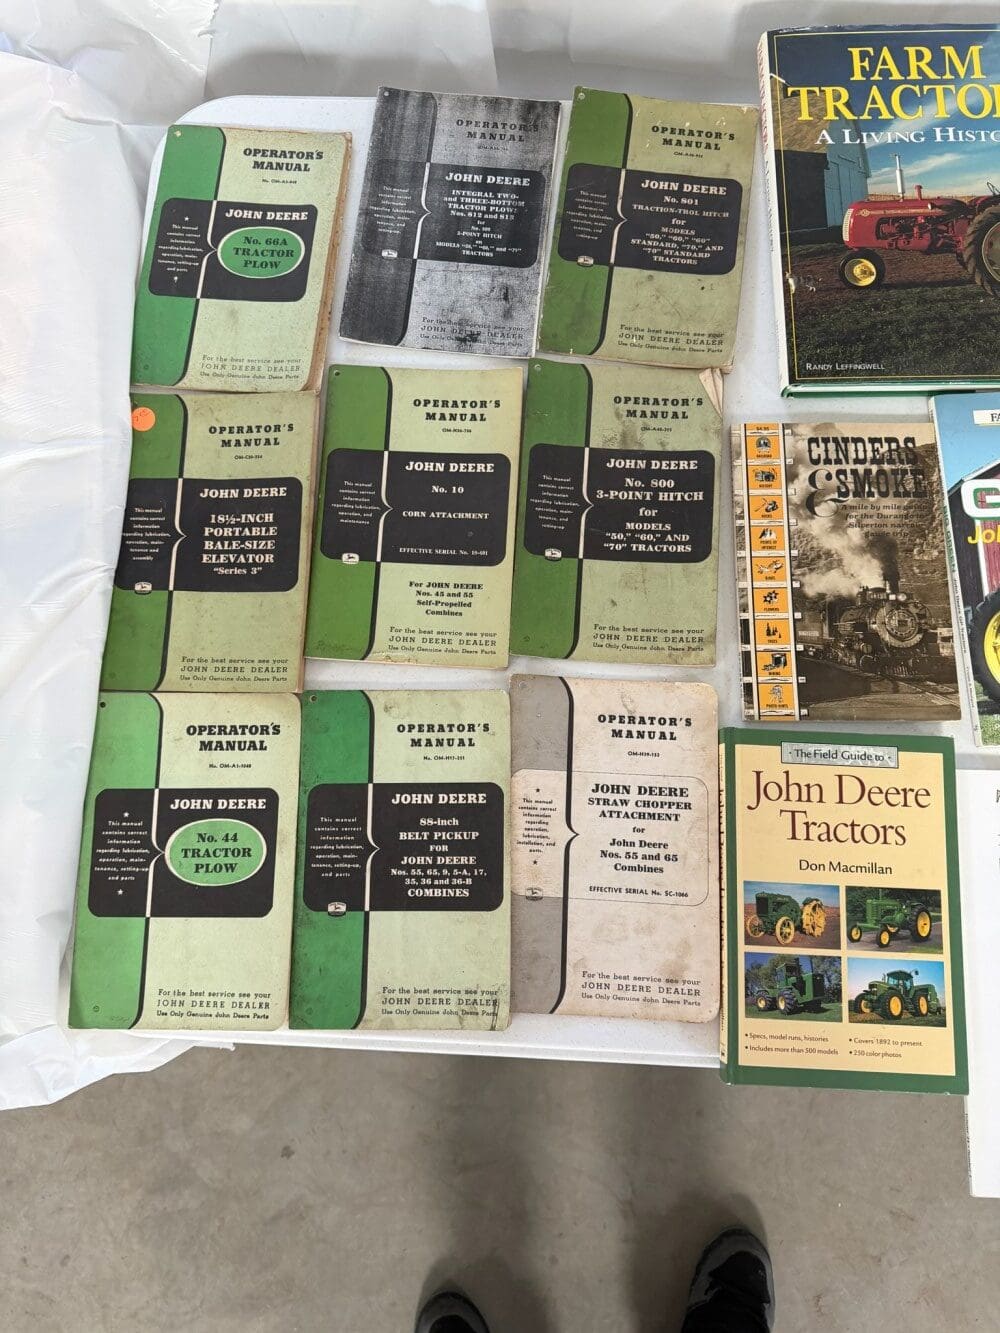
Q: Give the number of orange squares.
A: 9